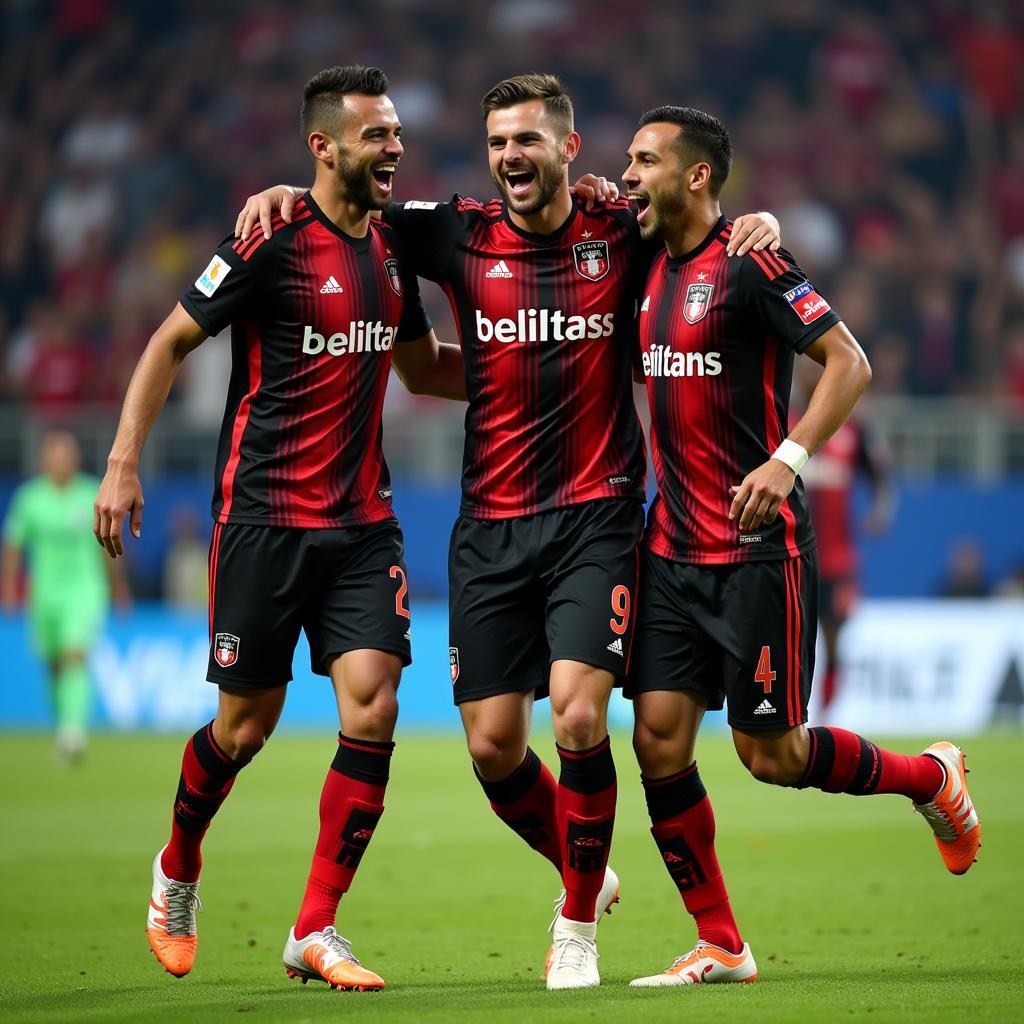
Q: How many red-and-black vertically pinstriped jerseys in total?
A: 3